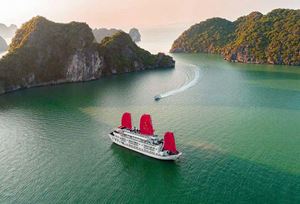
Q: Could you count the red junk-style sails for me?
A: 3